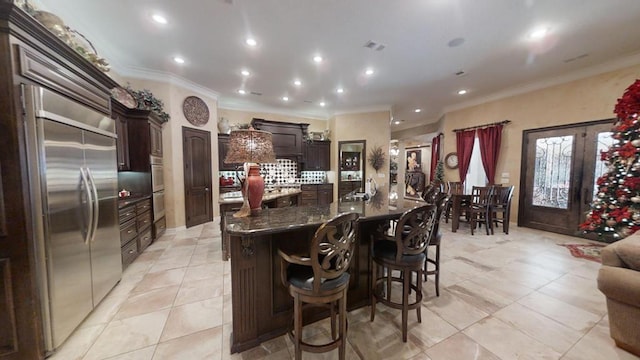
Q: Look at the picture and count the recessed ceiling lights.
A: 15